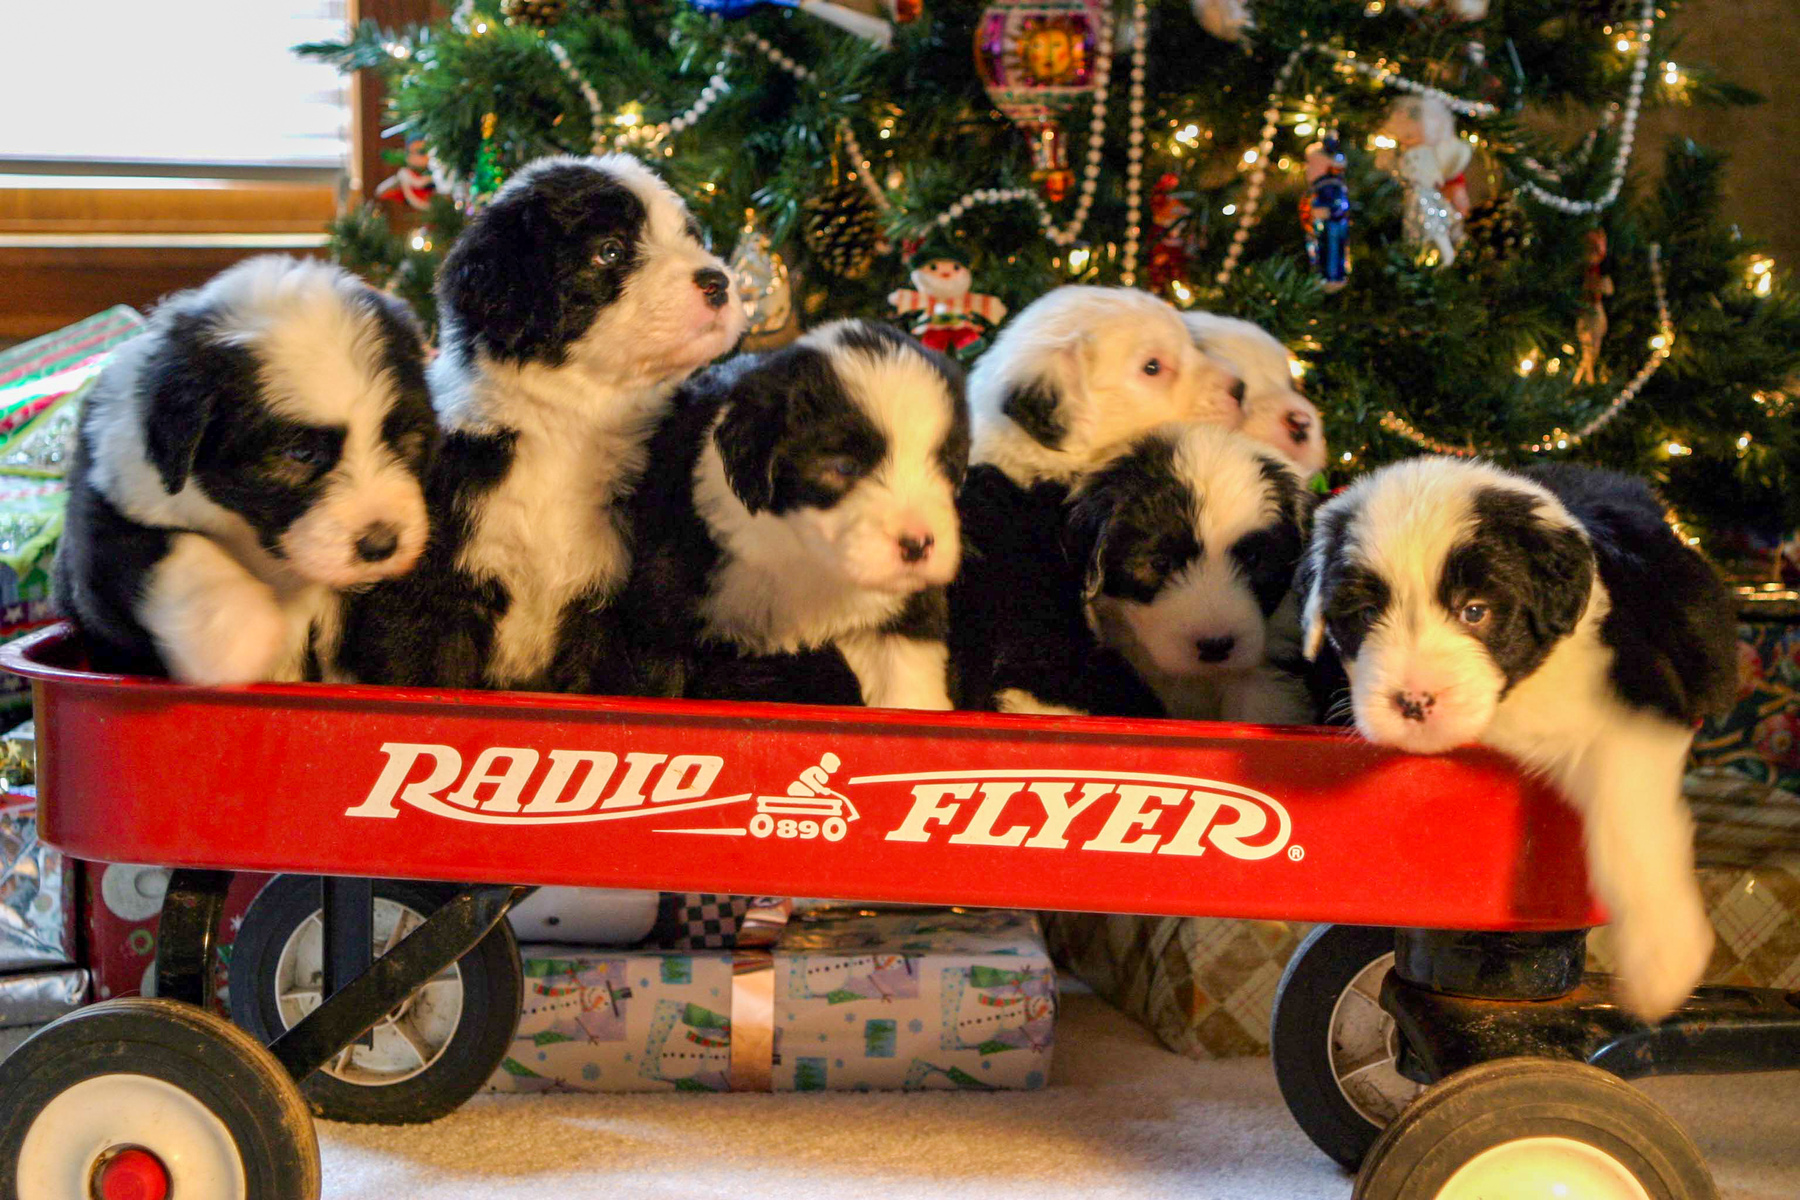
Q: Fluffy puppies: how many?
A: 7